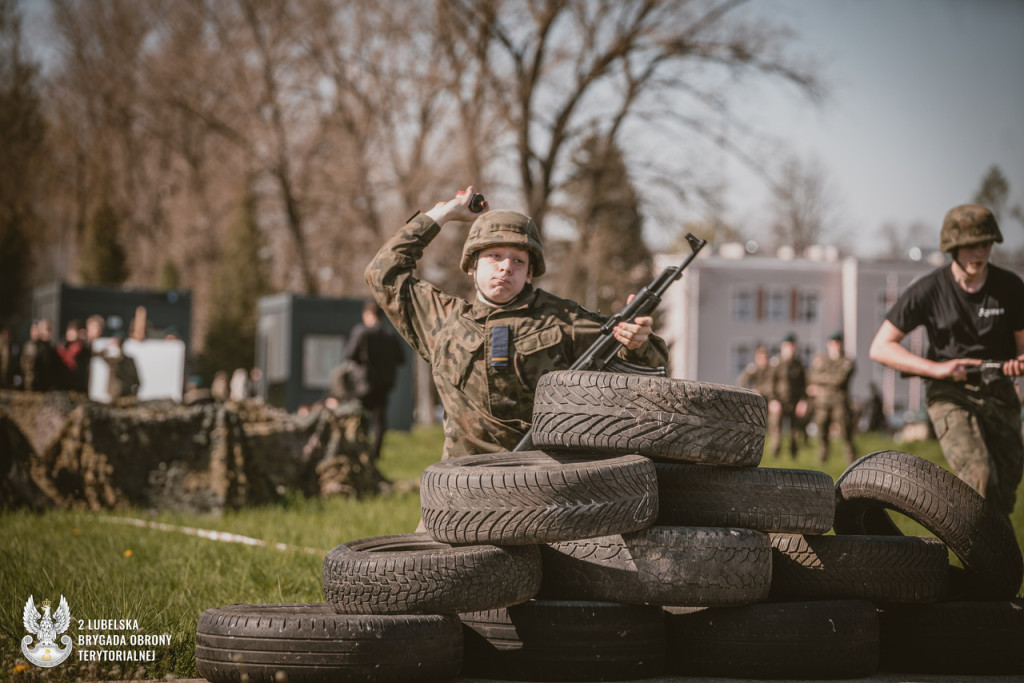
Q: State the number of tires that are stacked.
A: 11